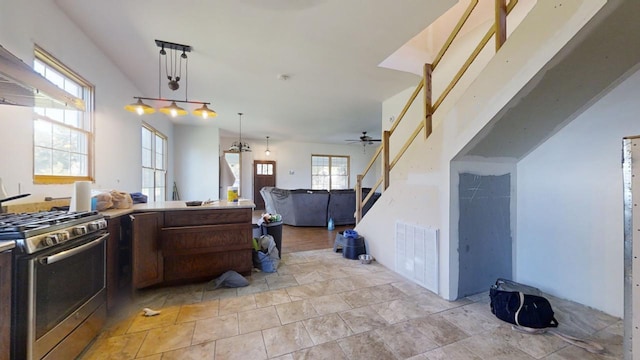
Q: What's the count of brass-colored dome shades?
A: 3